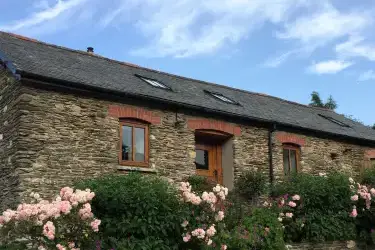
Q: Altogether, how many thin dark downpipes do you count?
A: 1